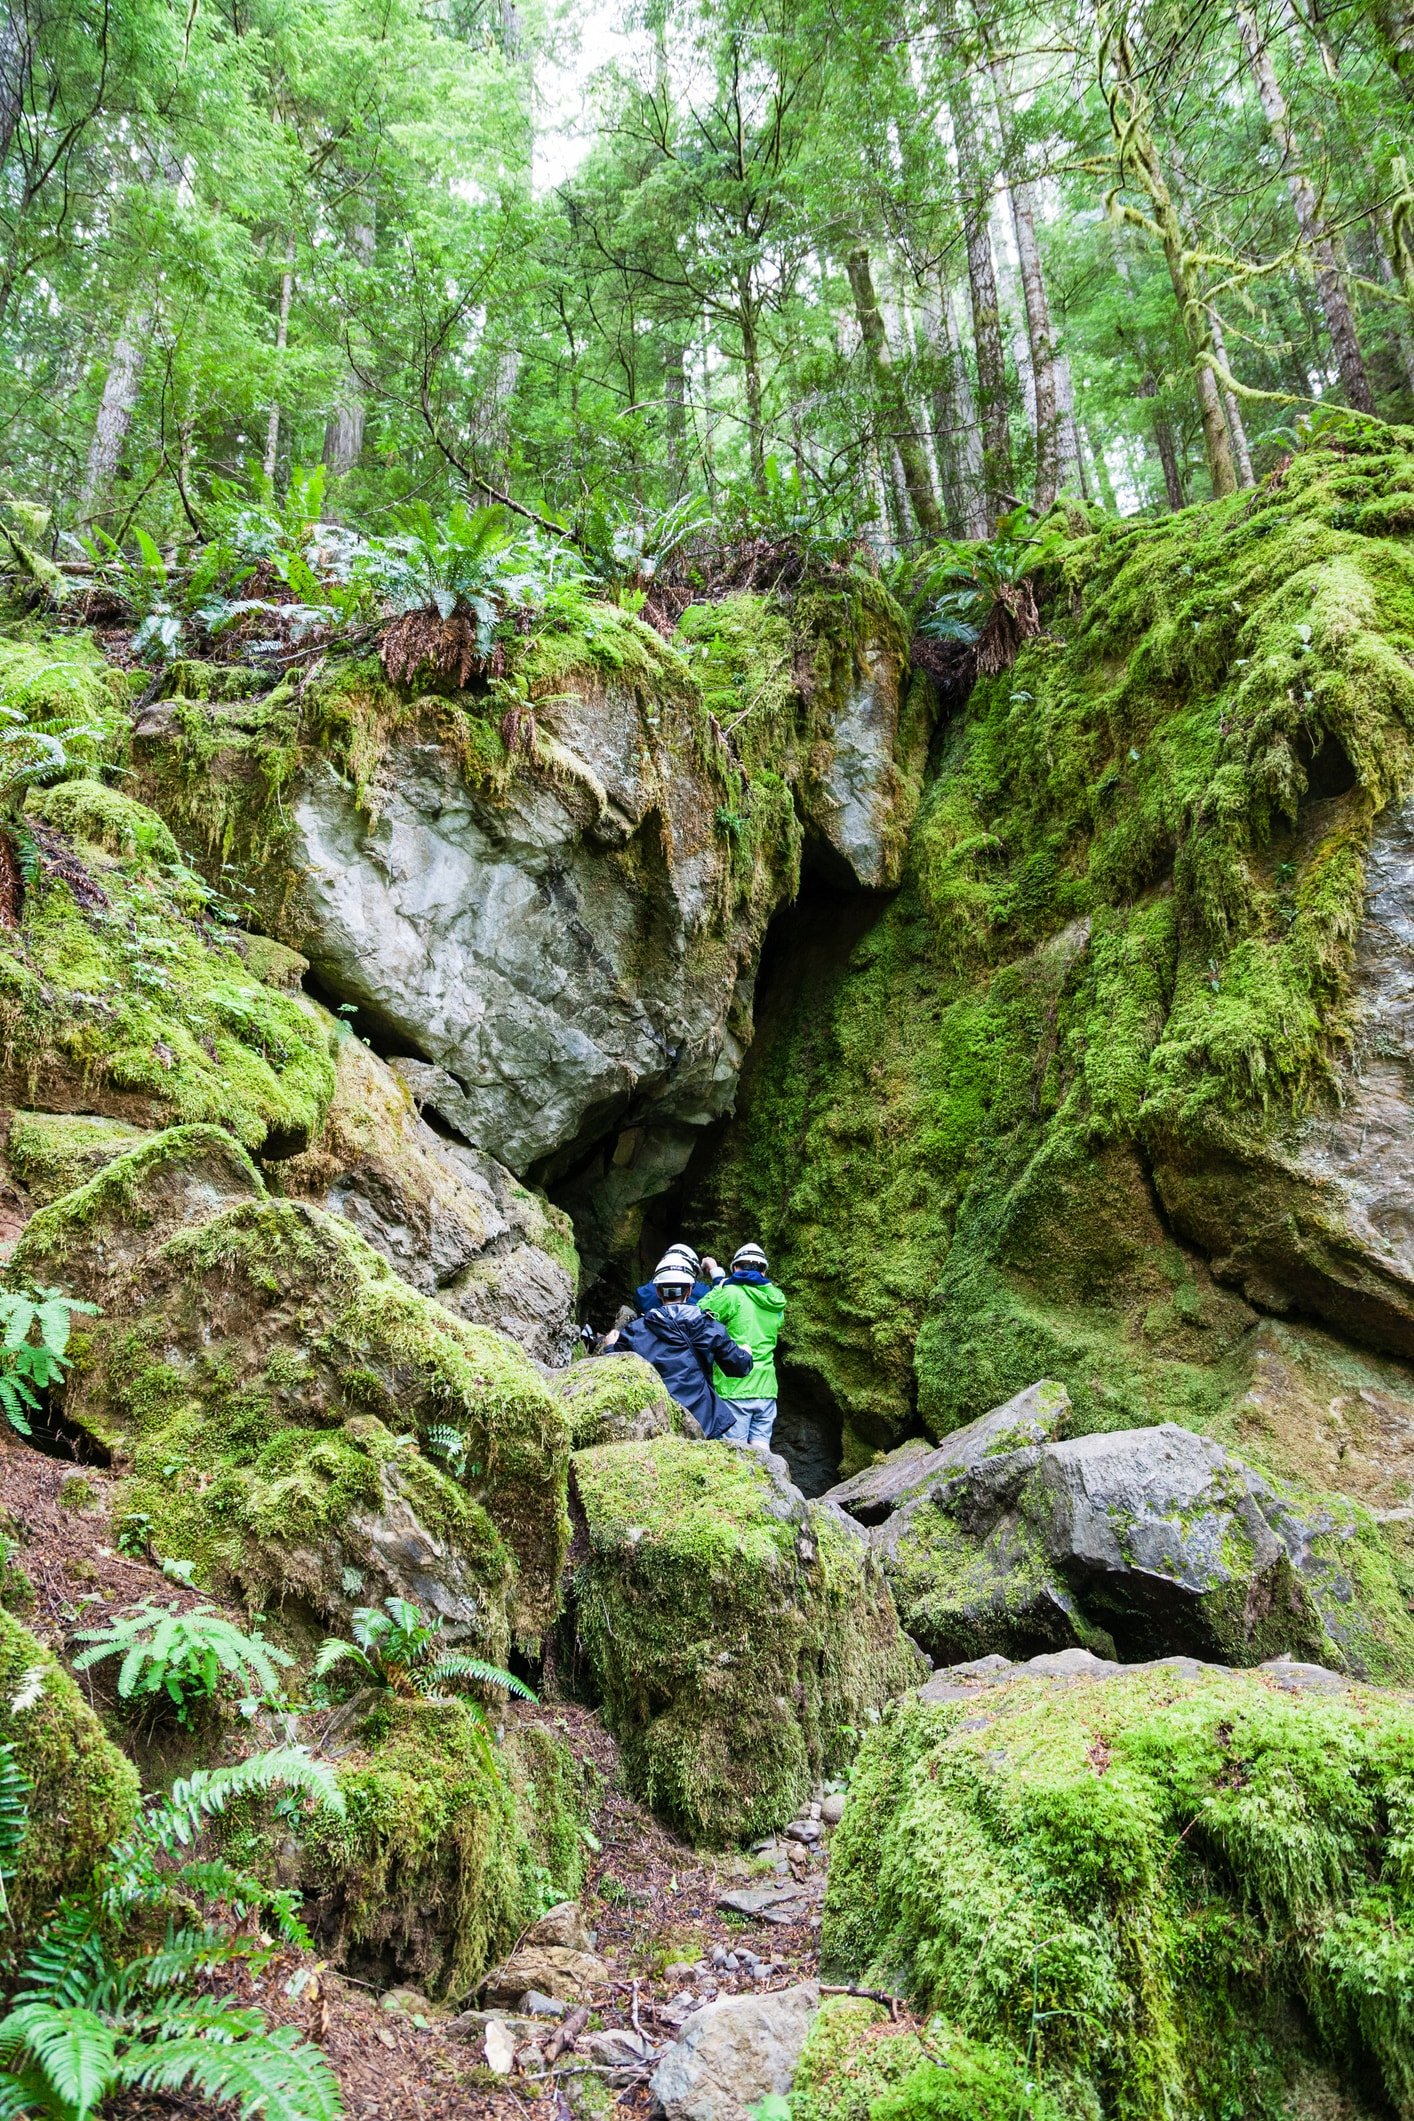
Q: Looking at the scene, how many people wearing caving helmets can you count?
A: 3